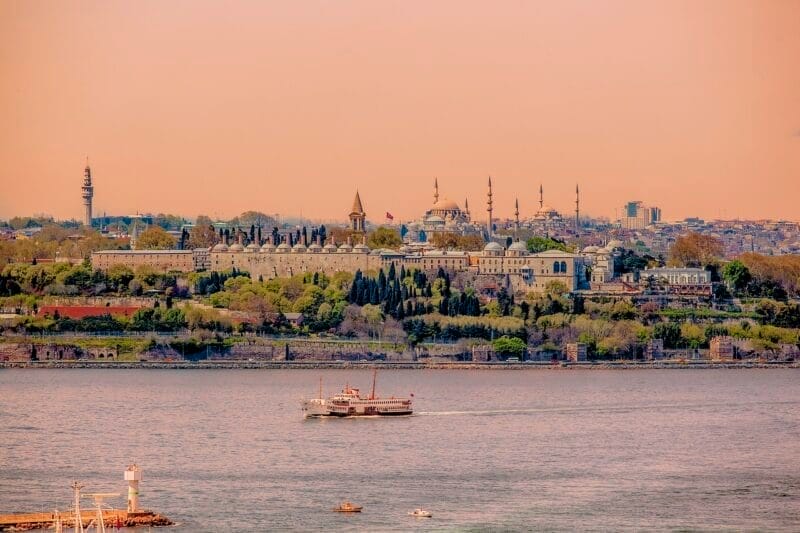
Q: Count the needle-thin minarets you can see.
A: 6